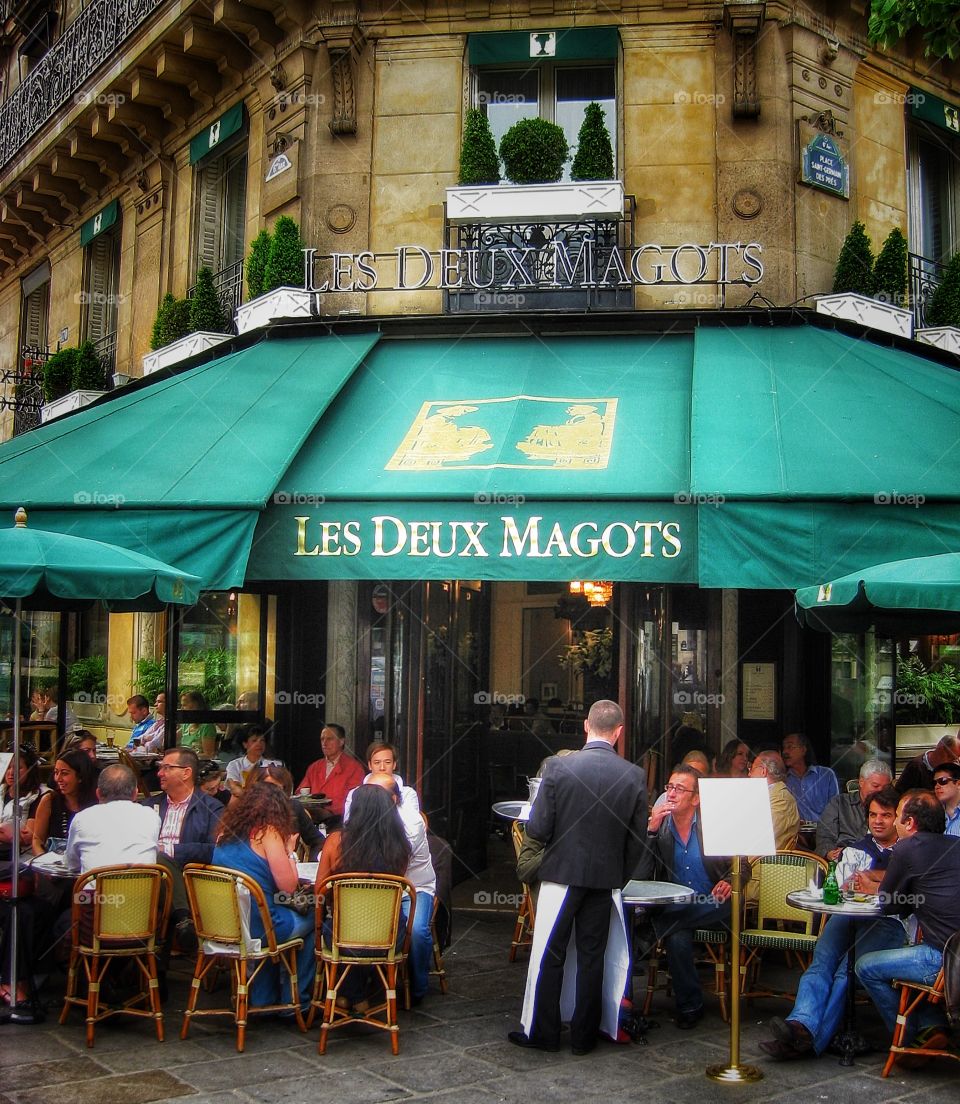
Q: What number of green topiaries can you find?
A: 13